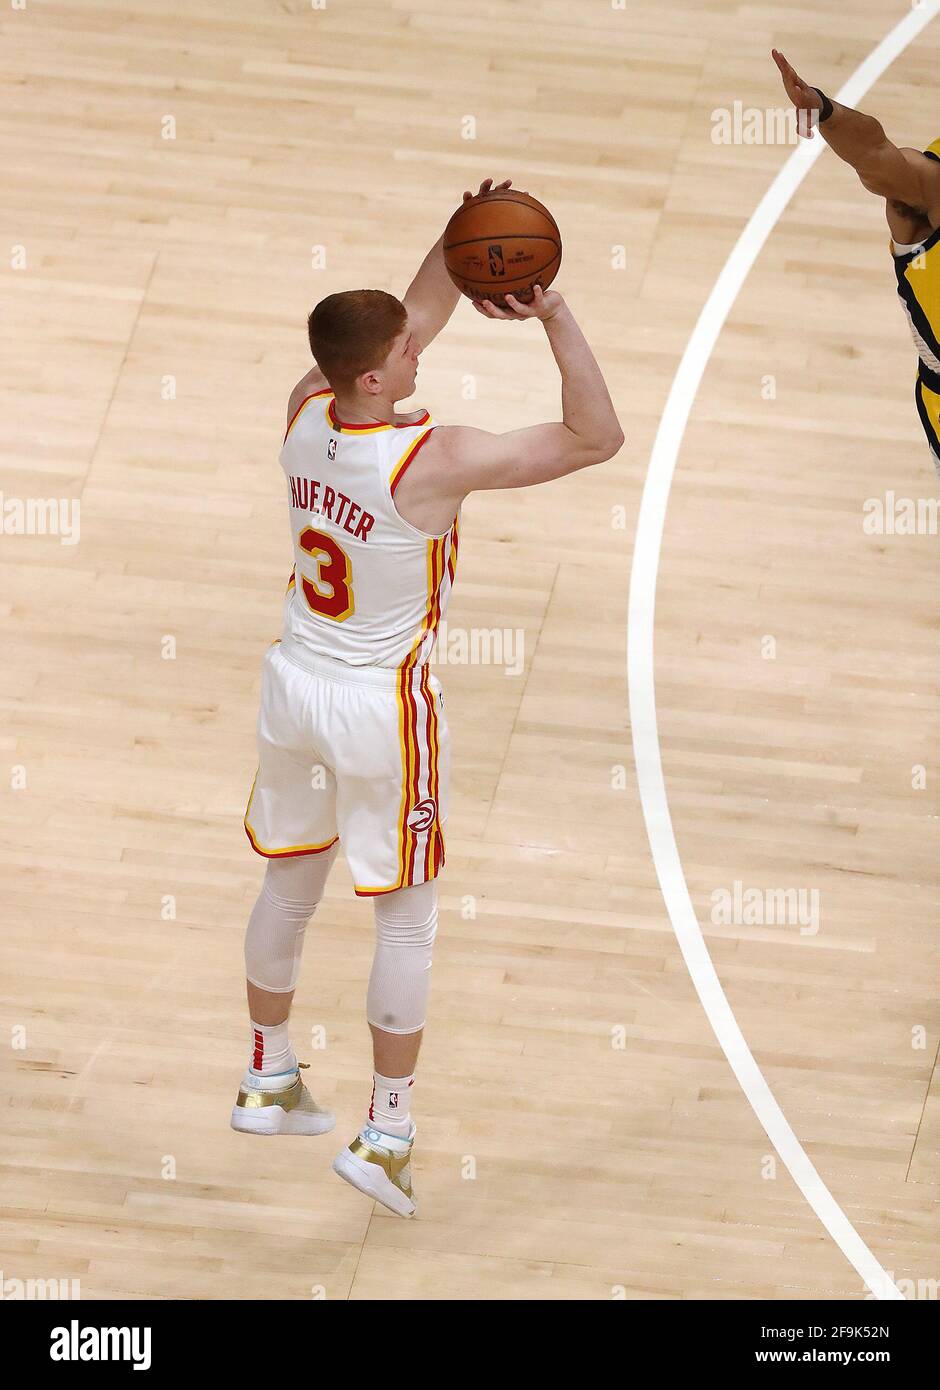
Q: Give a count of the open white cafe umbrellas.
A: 0